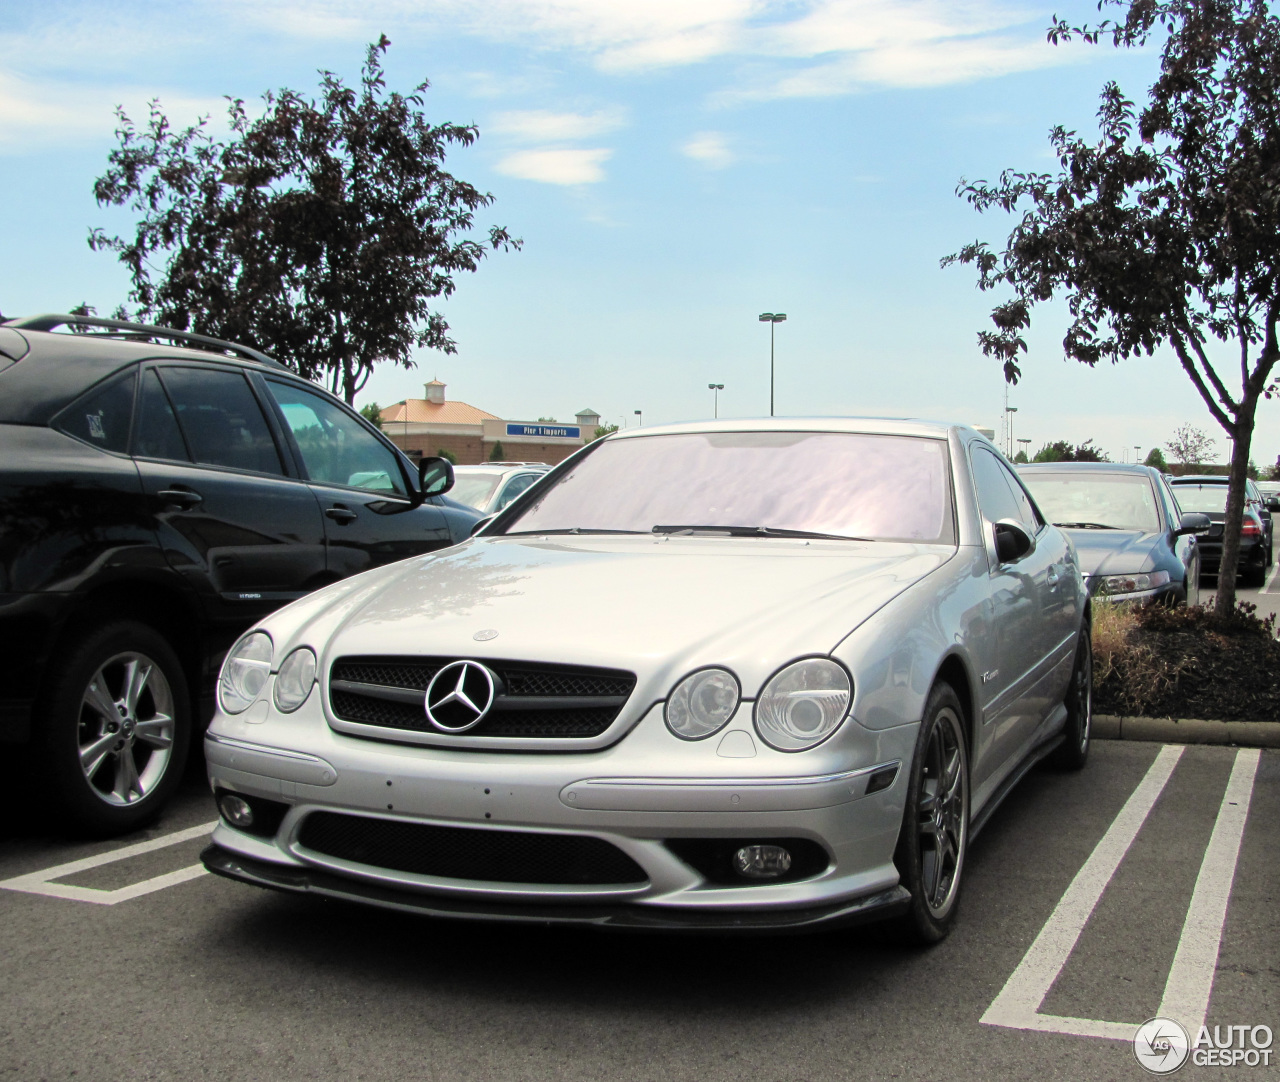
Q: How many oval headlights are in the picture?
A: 4